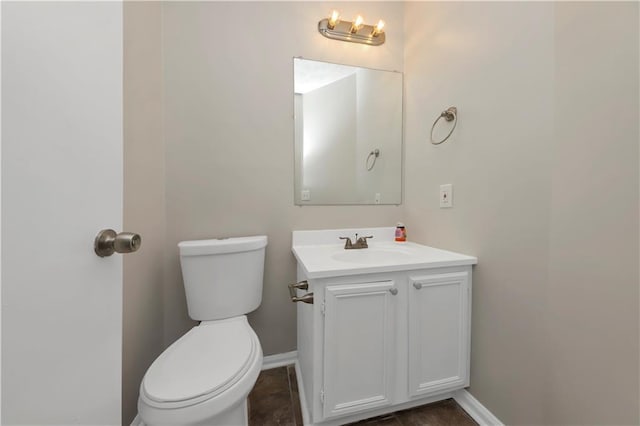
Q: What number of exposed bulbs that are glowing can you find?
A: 3